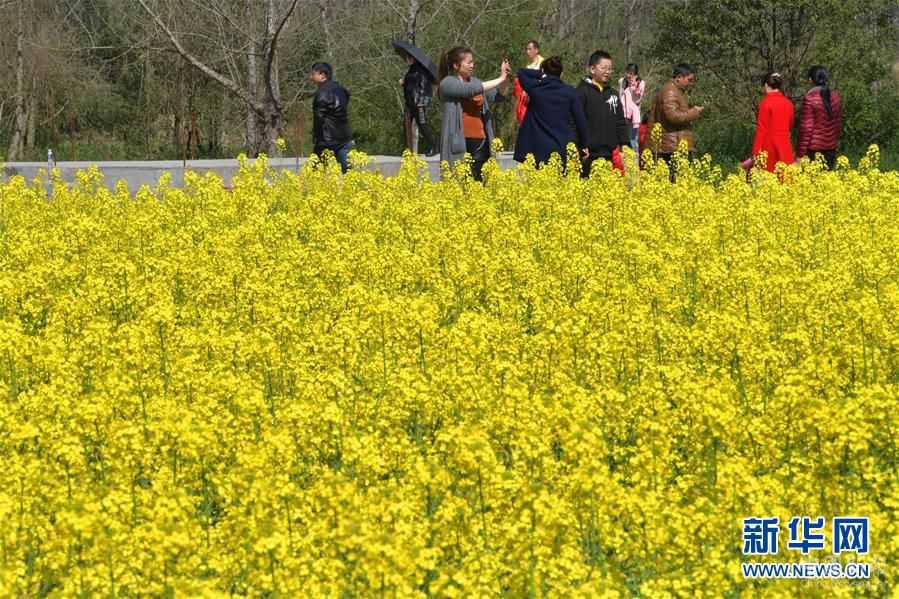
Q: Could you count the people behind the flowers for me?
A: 10